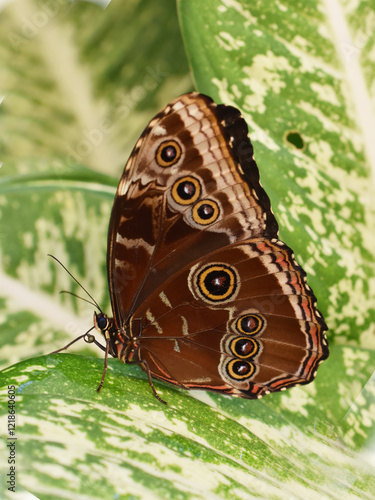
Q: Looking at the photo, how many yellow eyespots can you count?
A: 7